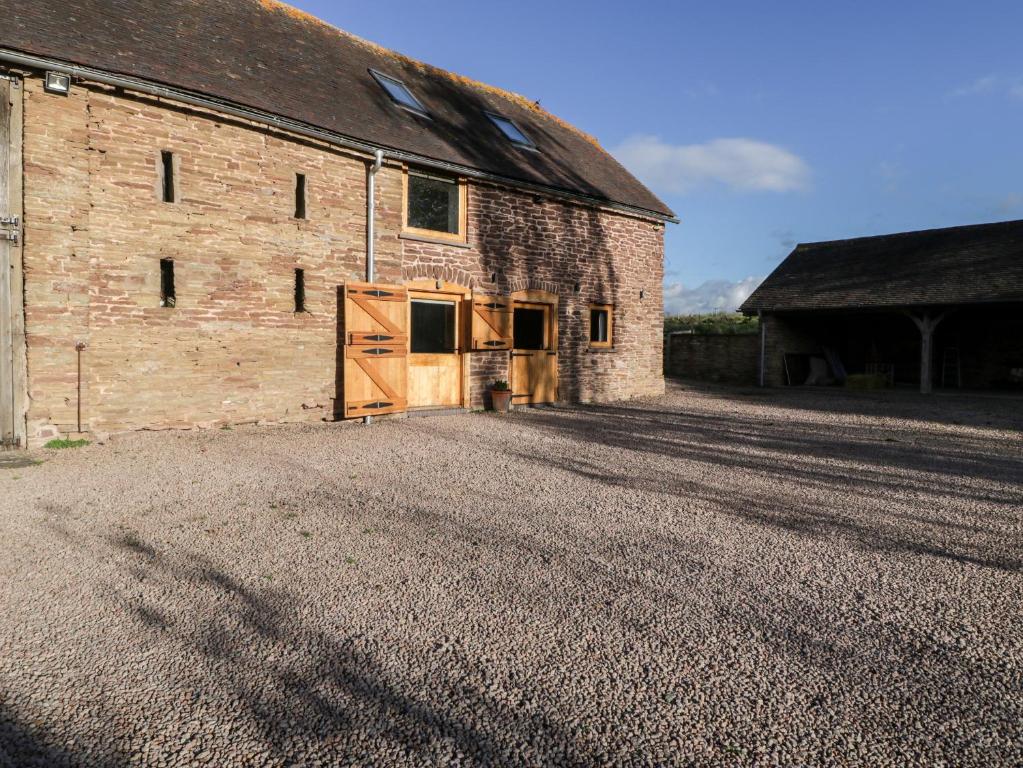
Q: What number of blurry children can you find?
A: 0